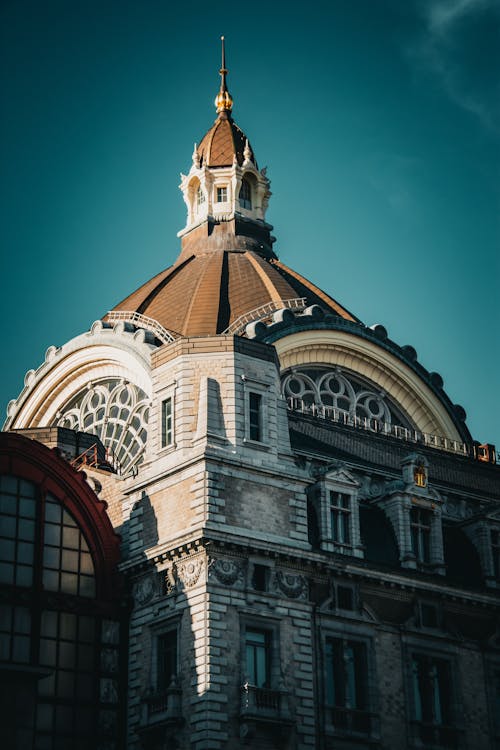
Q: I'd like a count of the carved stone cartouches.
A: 4